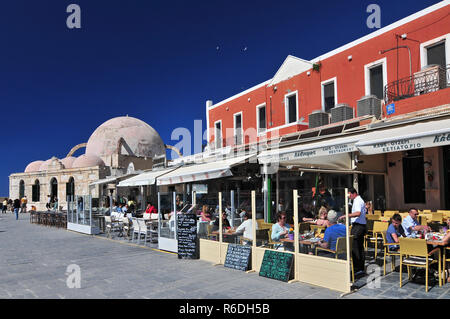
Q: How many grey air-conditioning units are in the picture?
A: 3